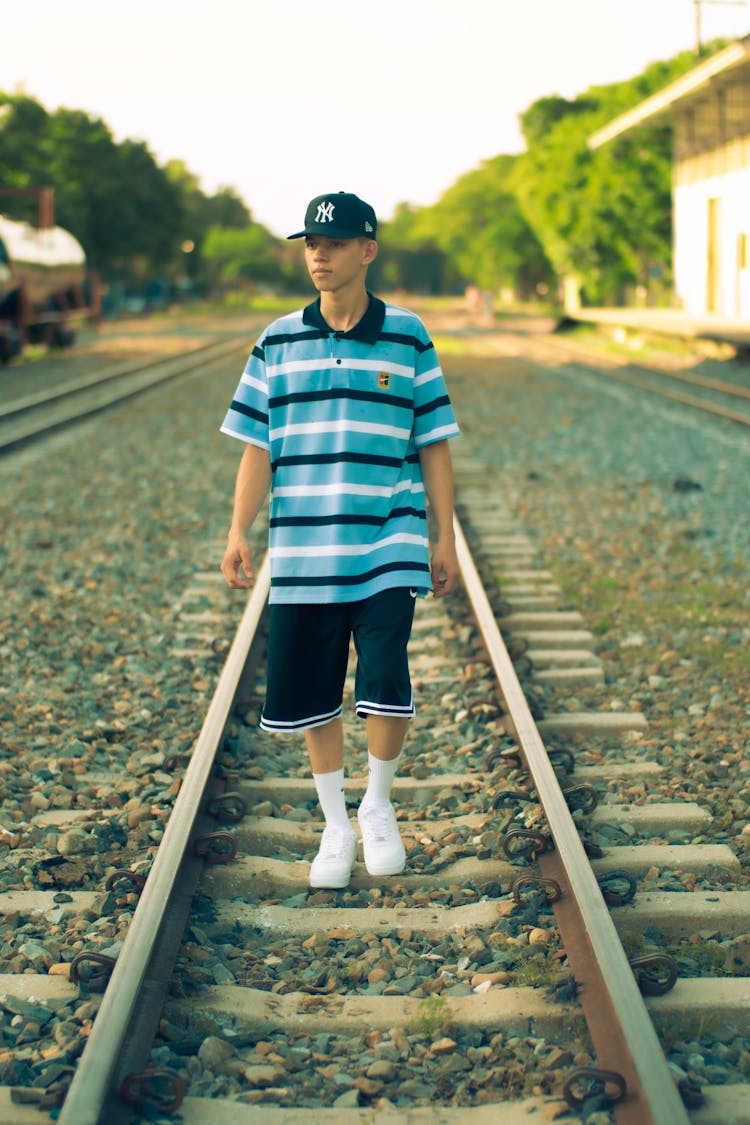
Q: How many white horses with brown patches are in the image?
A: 0